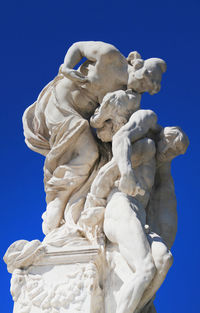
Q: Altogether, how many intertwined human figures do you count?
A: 4